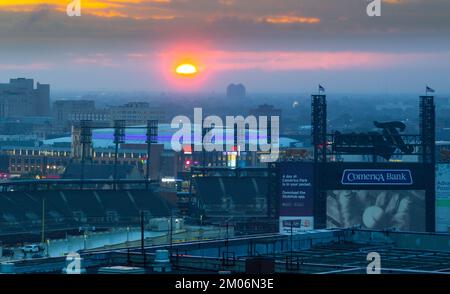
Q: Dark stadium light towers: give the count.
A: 5